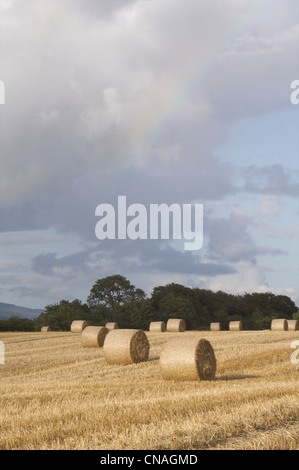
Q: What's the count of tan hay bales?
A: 12